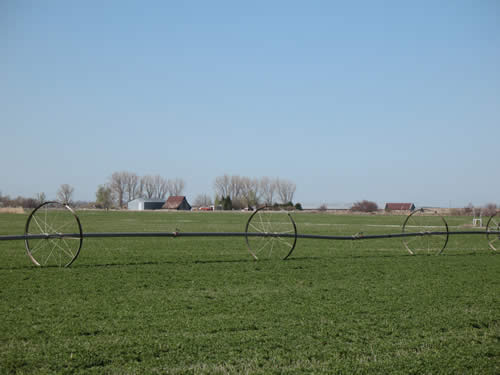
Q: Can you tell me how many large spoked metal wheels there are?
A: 4